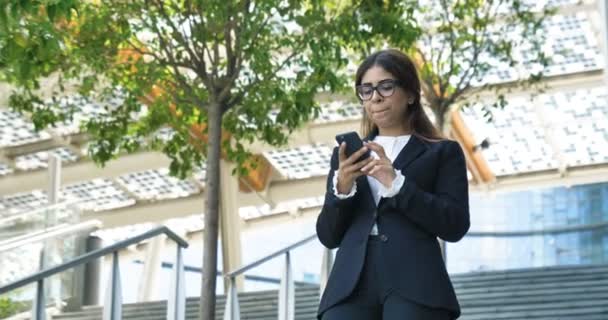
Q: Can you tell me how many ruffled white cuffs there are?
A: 2